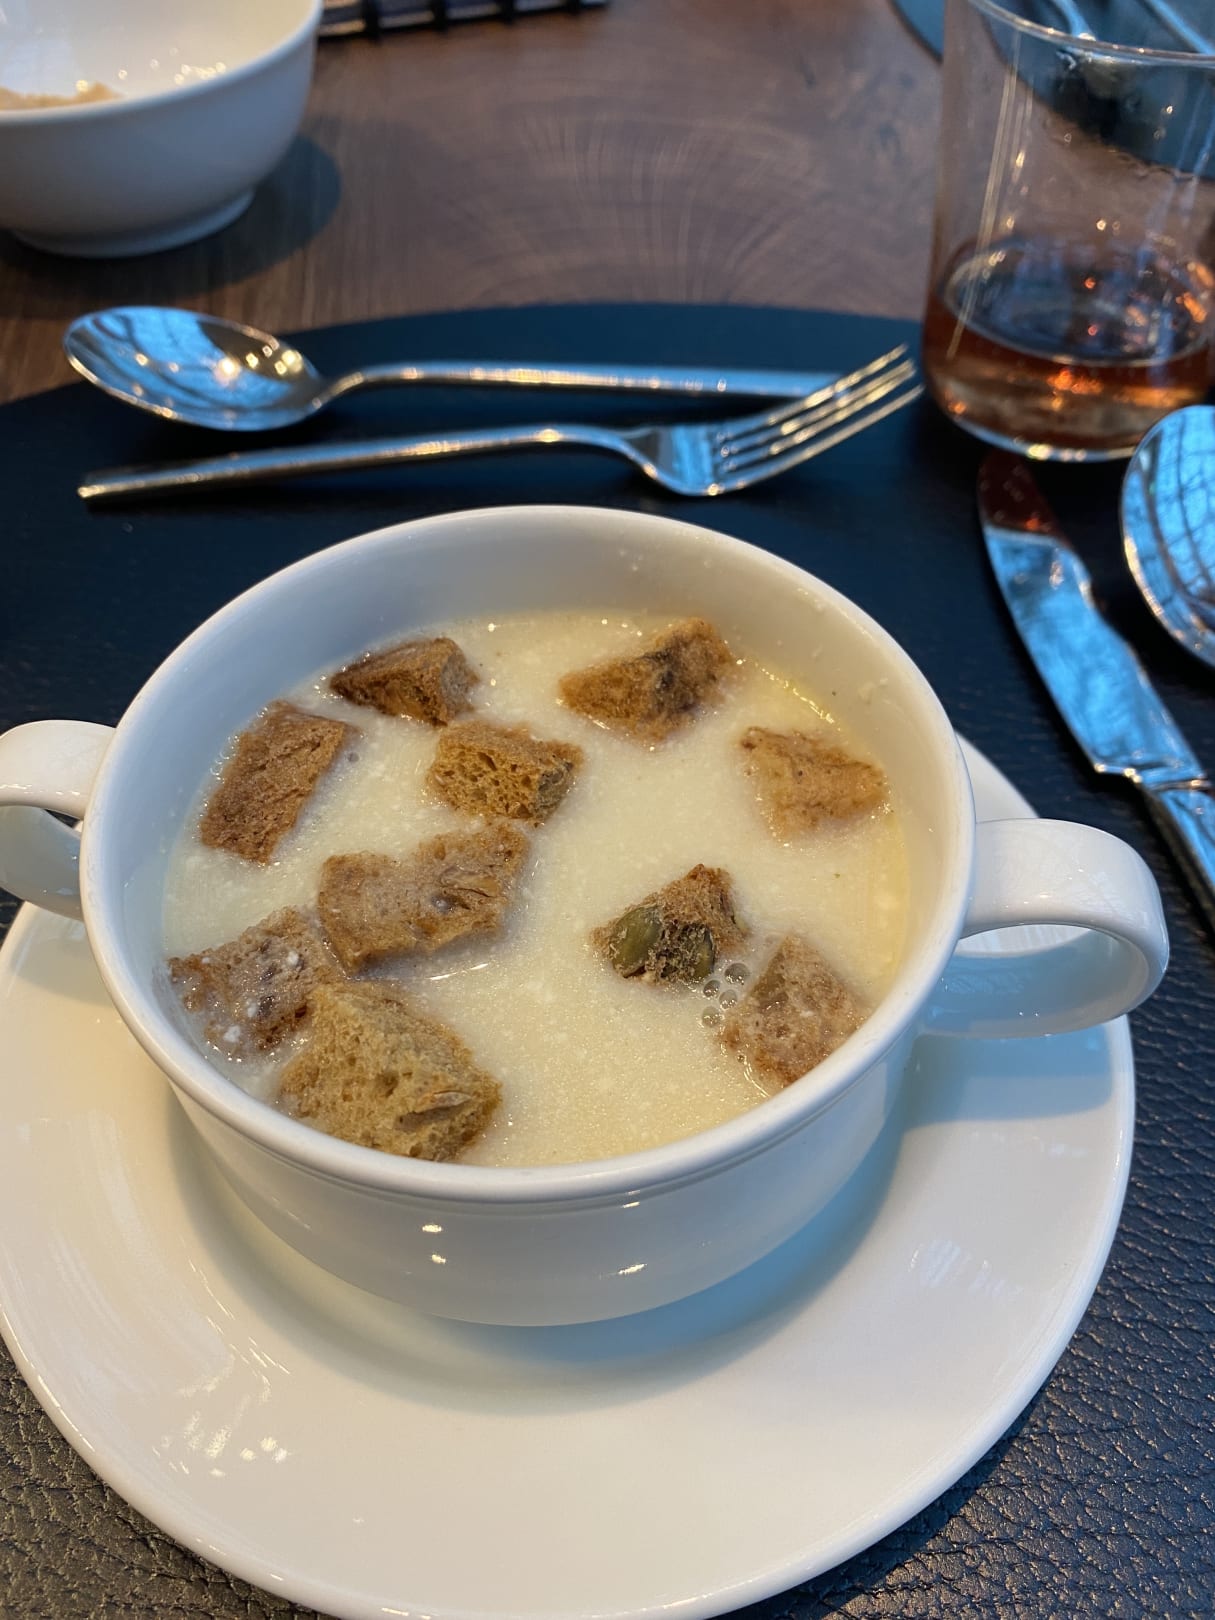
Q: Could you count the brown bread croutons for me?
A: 10